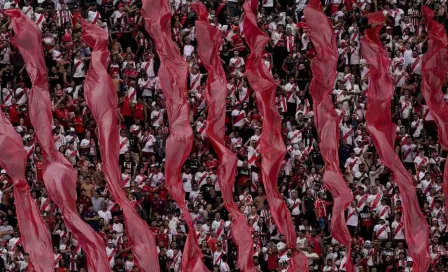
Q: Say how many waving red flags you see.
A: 9